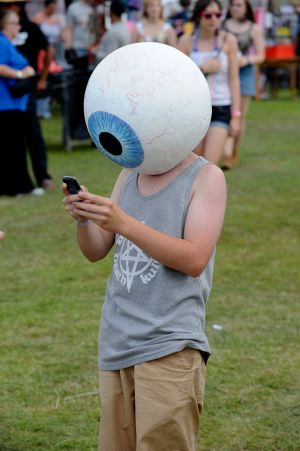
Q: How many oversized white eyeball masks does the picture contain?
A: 1